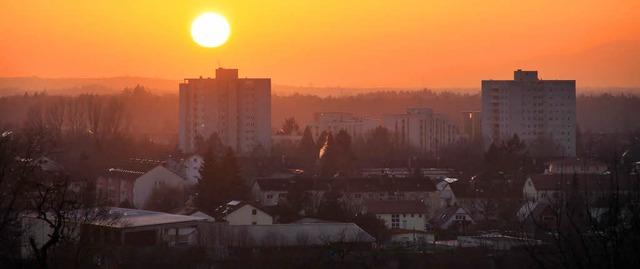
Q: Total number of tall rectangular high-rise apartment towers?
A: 2